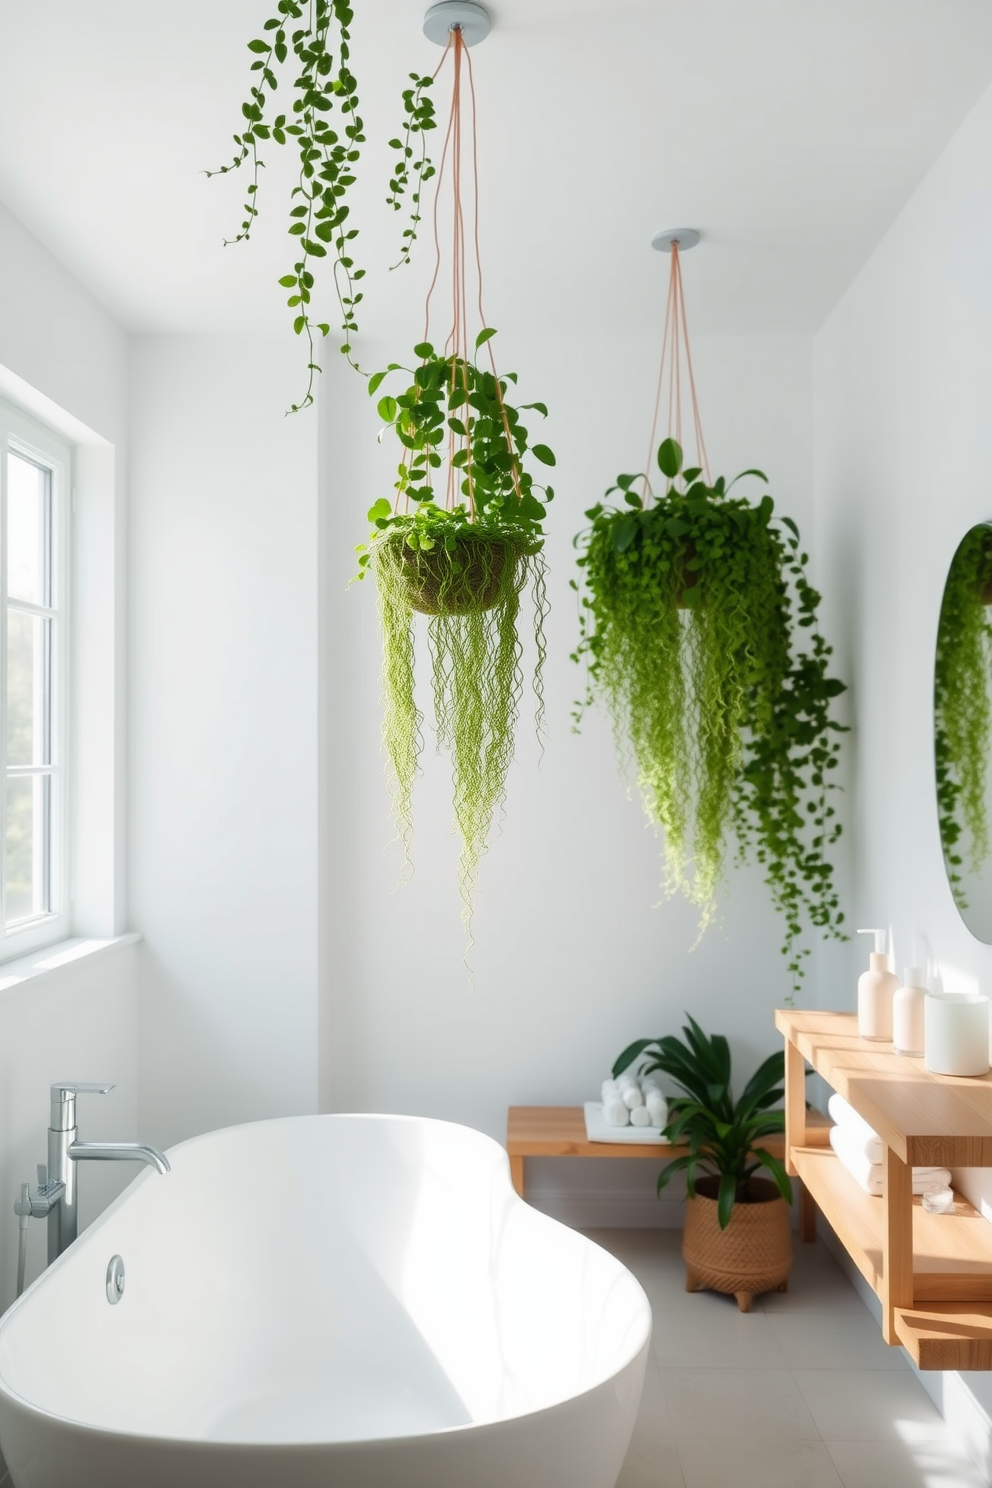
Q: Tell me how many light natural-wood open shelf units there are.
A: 1